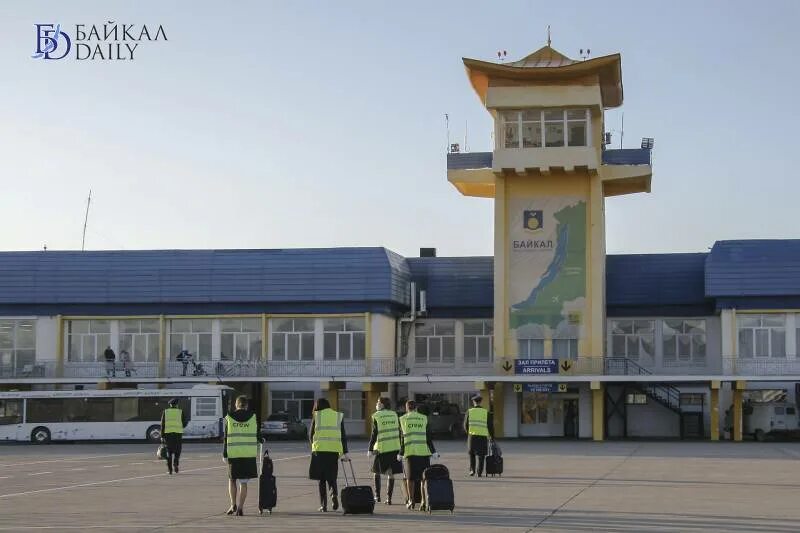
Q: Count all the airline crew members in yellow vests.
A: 6